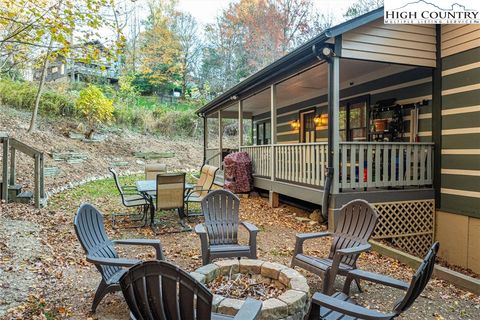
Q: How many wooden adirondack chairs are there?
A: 5